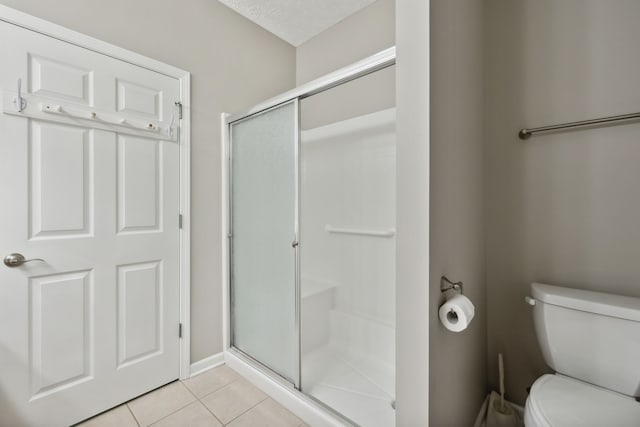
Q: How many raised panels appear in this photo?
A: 6